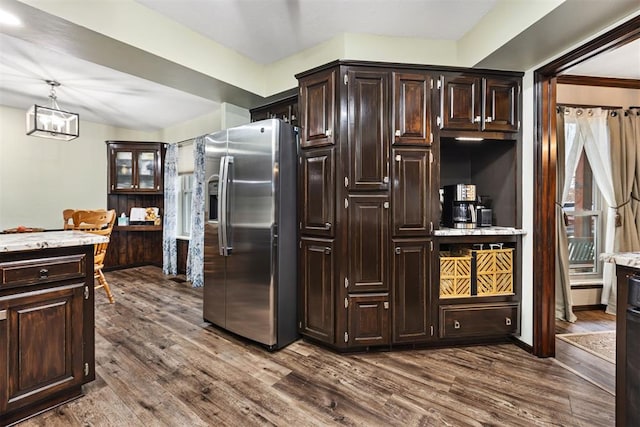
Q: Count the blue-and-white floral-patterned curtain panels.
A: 2